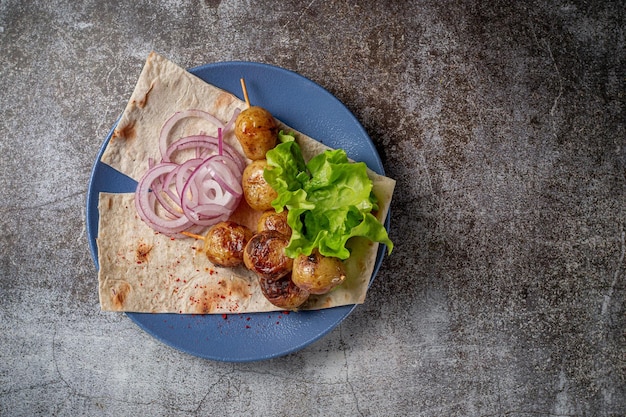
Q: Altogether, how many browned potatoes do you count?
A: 7